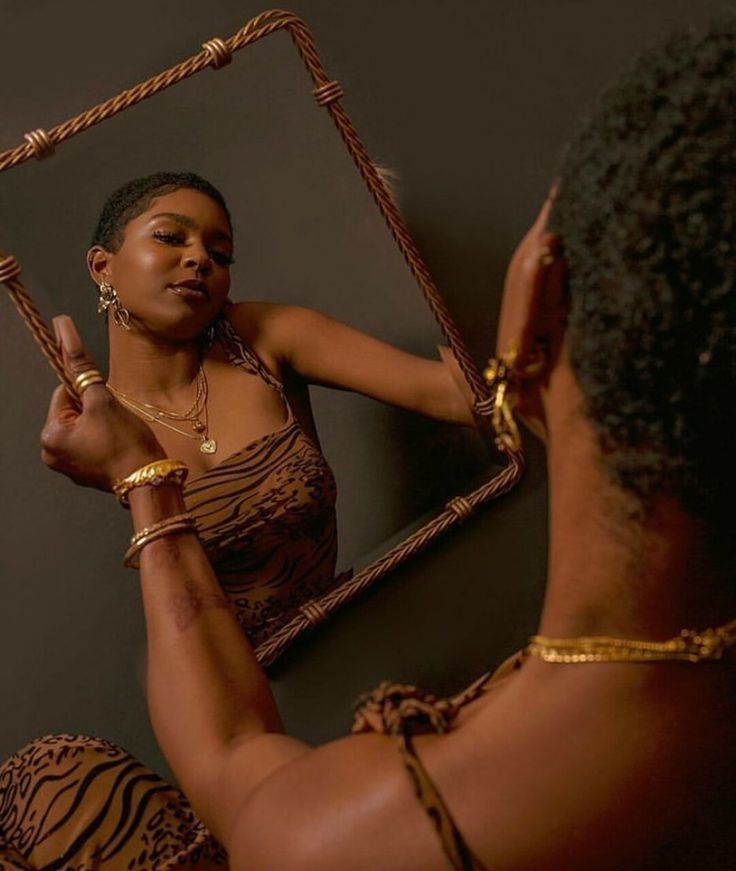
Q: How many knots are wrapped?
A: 7